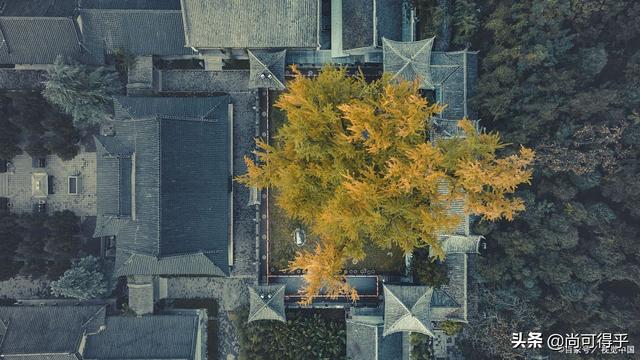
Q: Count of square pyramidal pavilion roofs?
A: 4